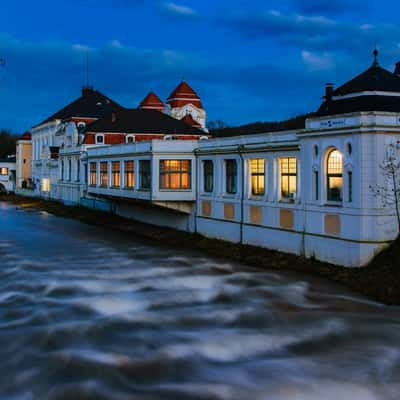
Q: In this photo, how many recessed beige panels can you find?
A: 5